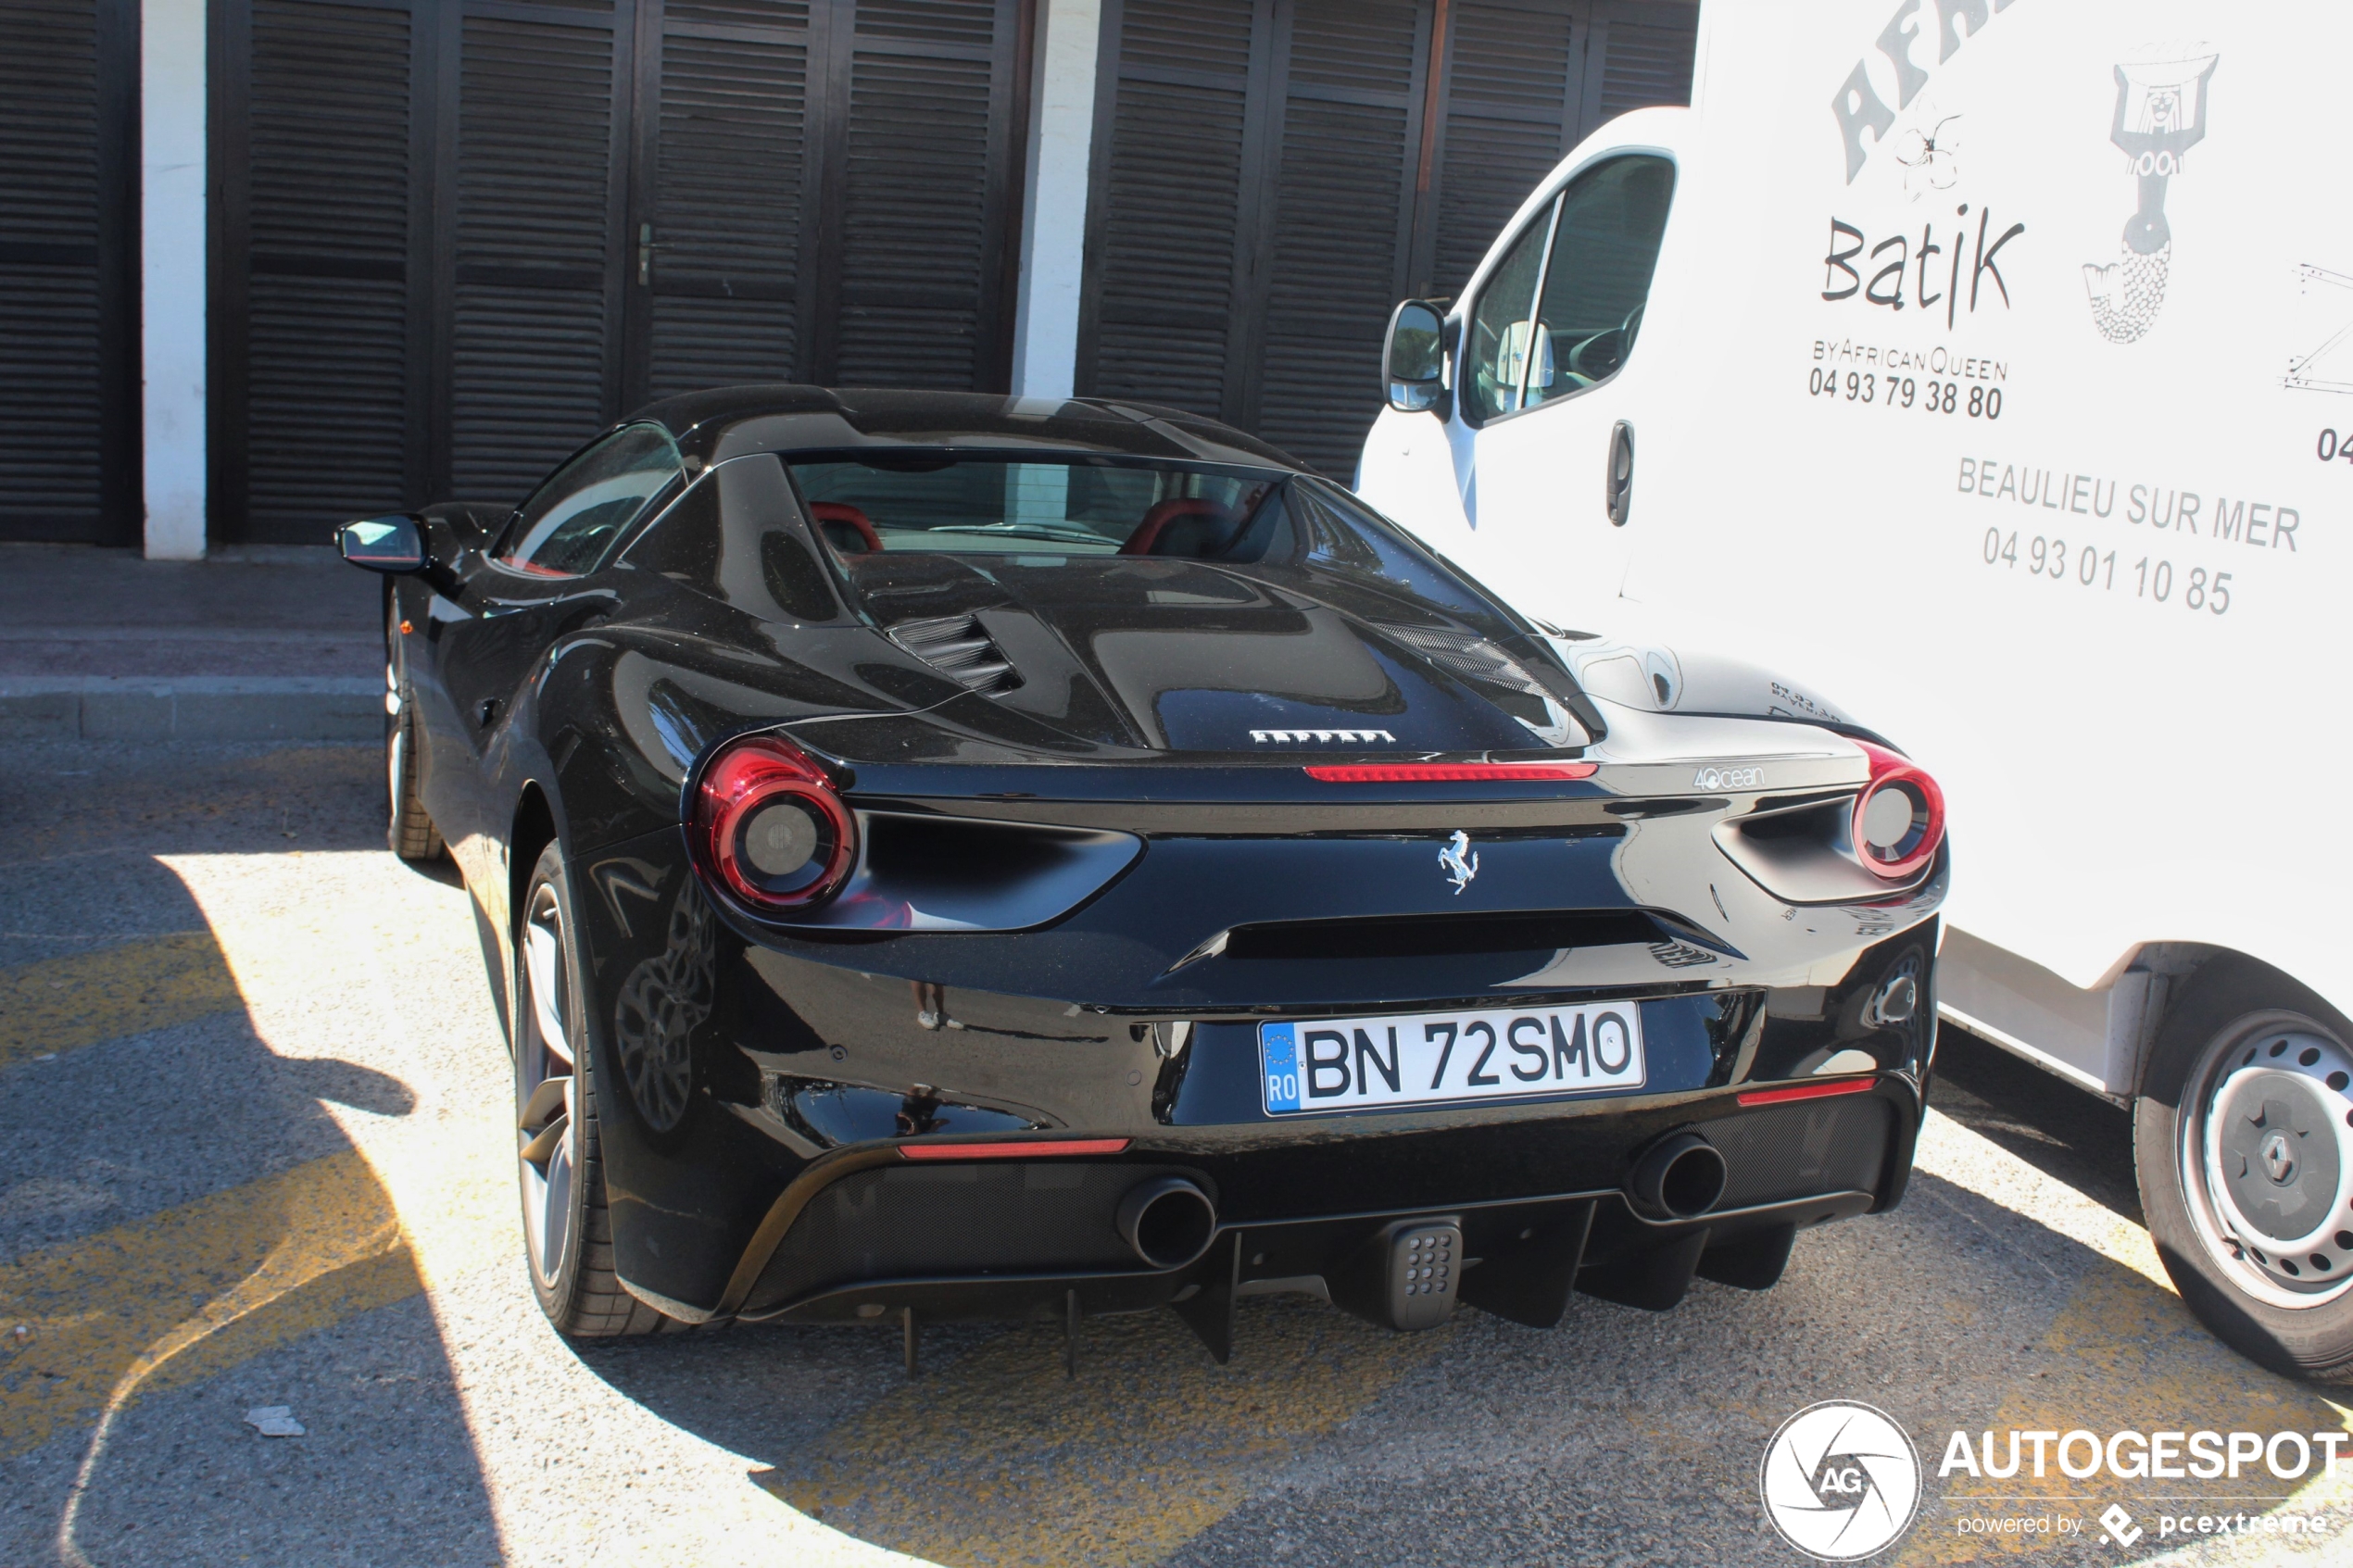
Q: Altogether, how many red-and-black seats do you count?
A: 2